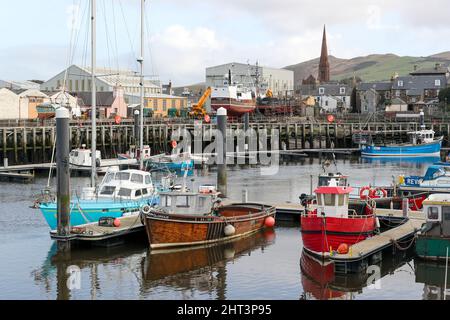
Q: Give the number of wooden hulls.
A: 1